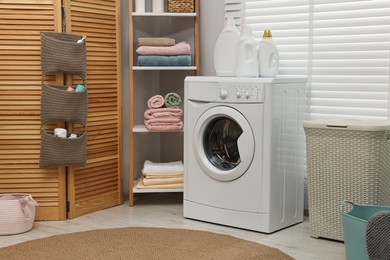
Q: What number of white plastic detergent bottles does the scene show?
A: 3